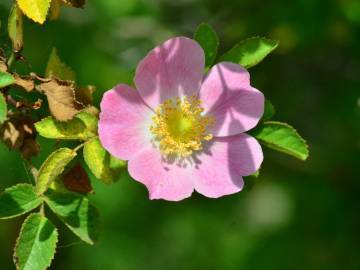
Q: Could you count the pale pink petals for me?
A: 5